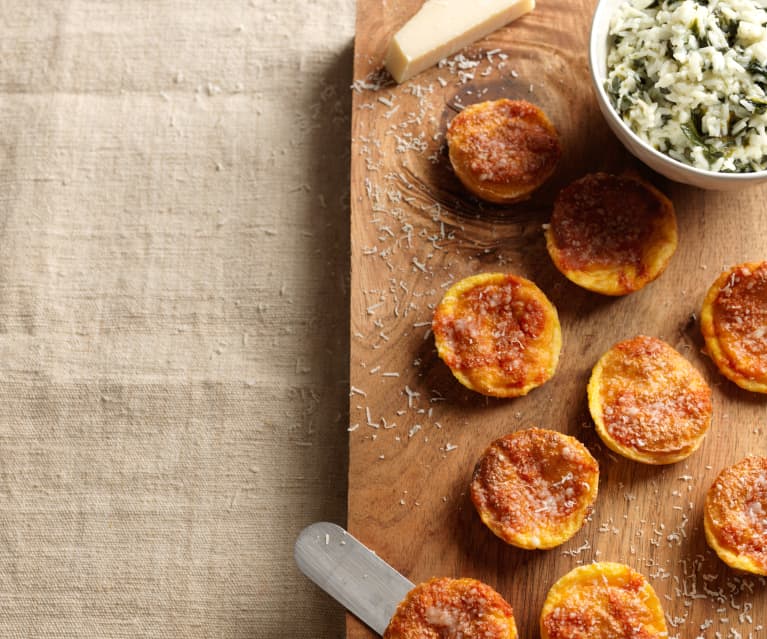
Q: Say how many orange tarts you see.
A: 9